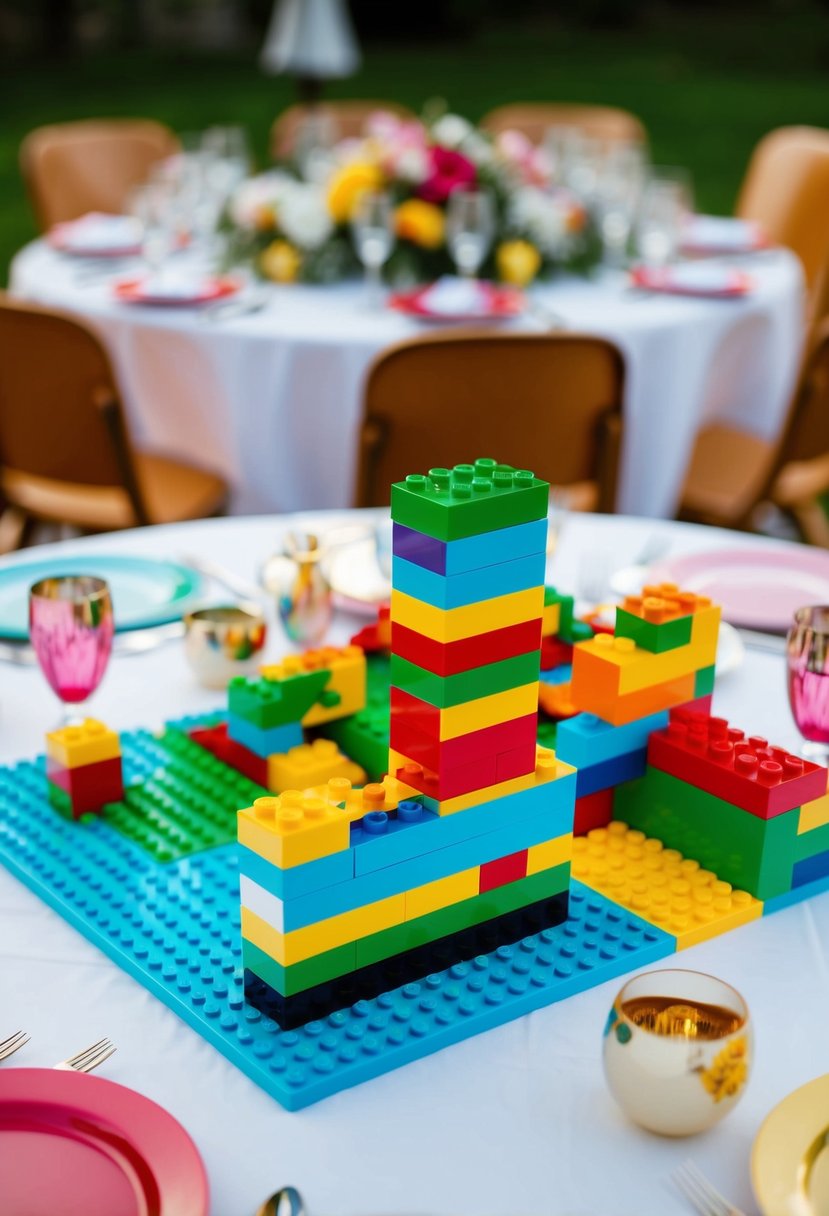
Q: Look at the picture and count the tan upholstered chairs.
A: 7